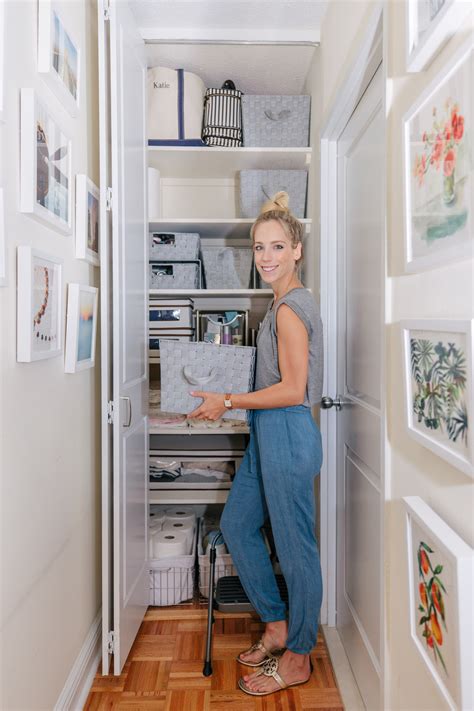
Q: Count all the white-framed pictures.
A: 9